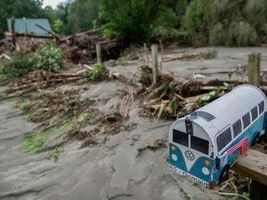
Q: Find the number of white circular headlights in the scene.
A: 2